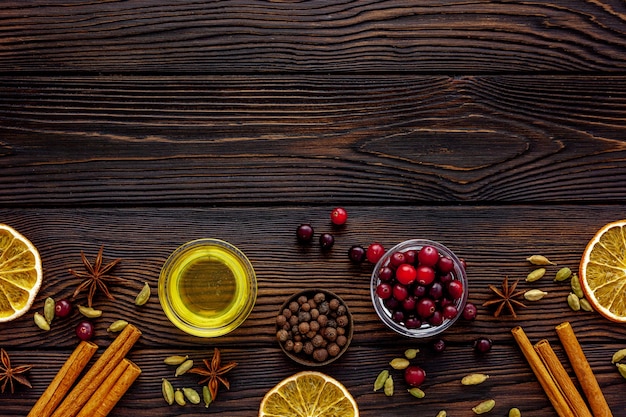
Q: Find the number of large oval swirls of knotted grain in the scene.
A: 1